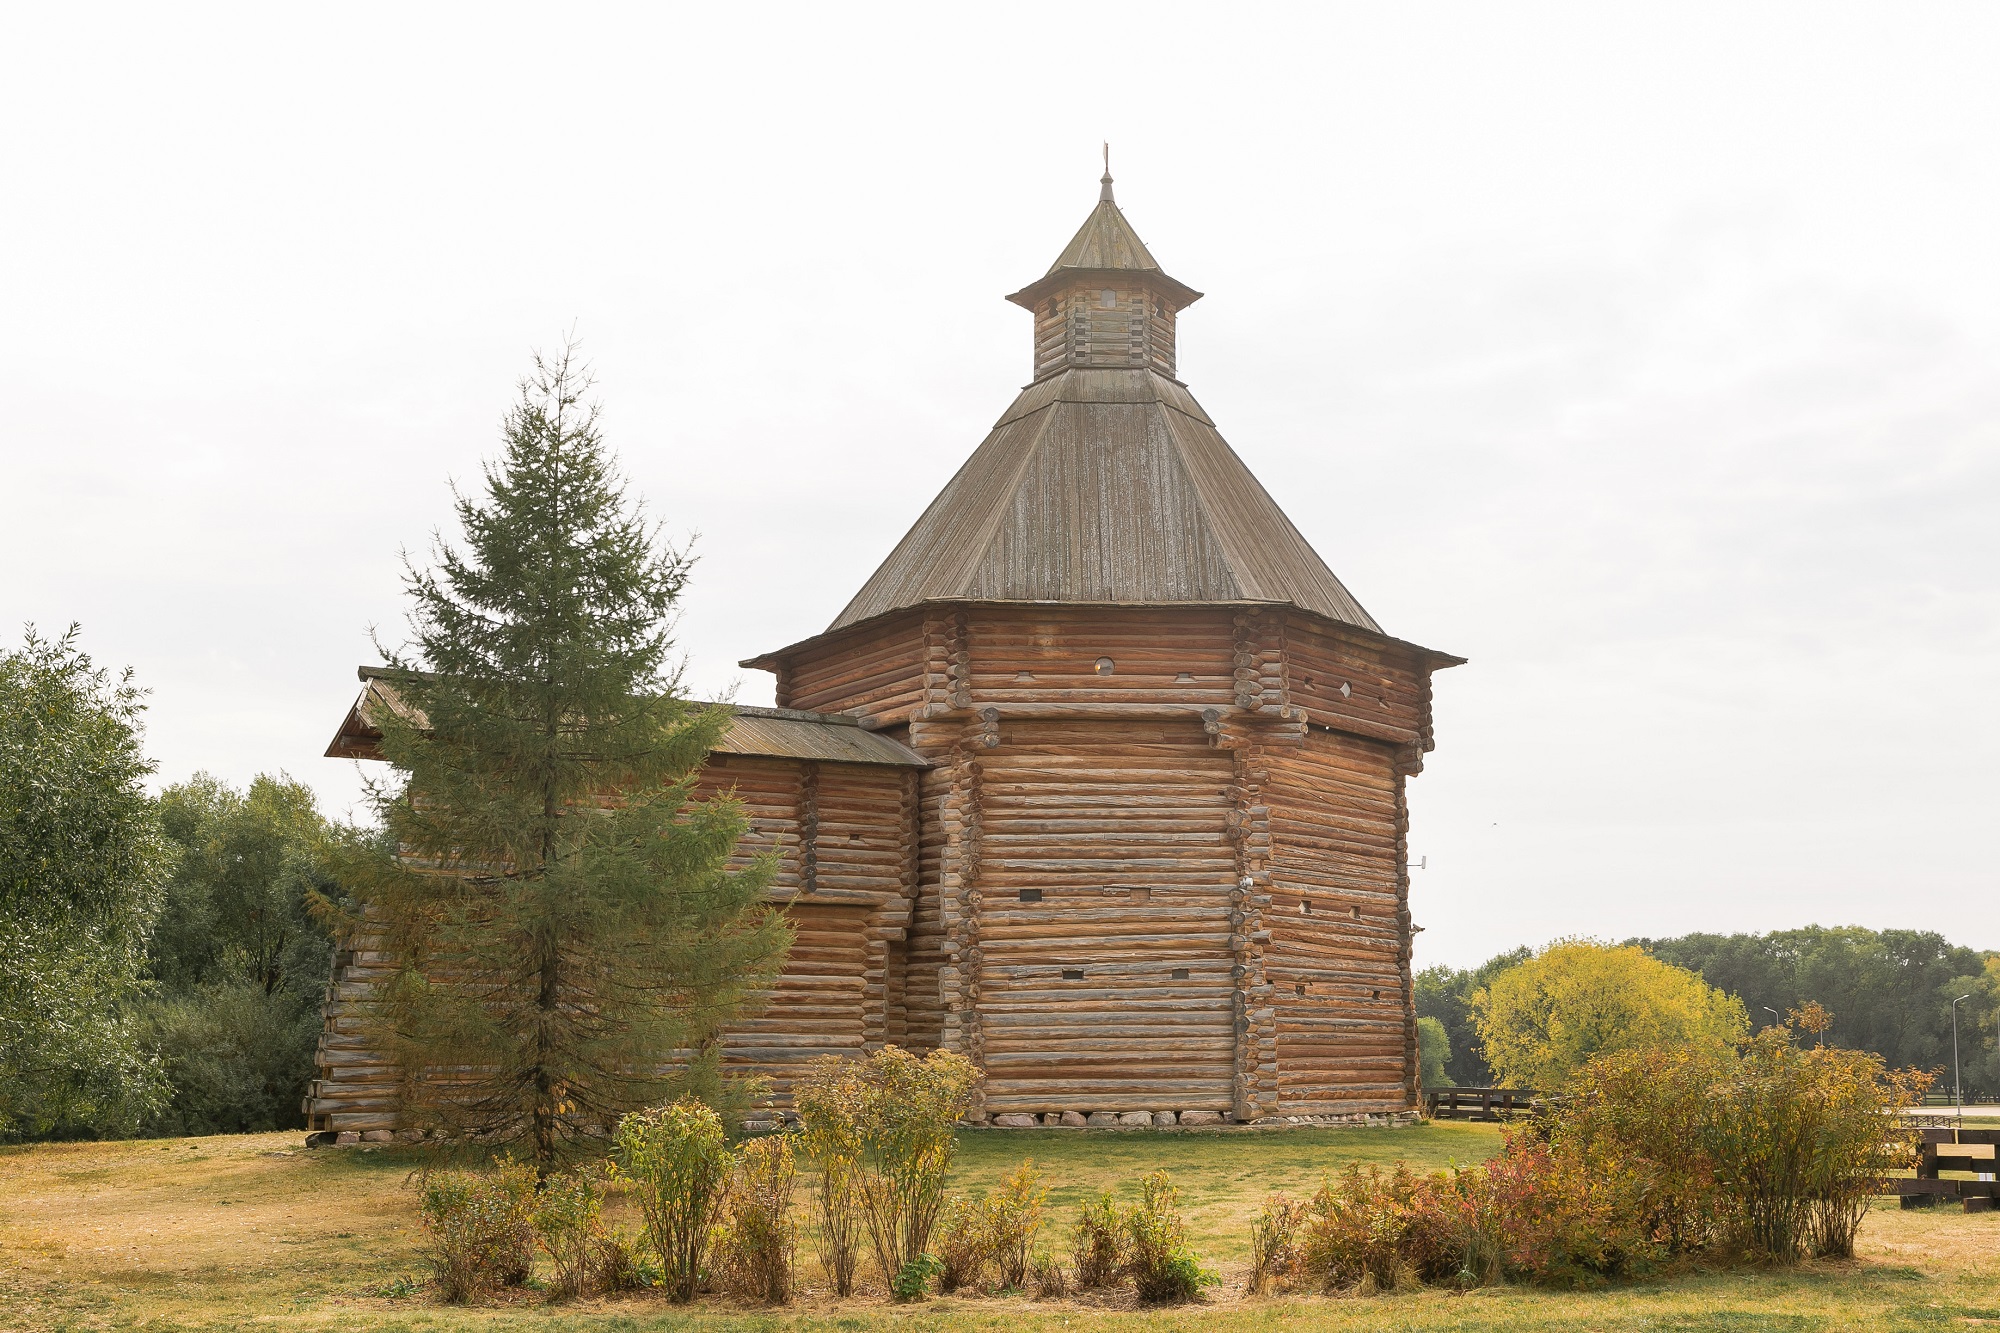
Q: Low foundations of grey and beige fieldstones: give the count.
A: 1